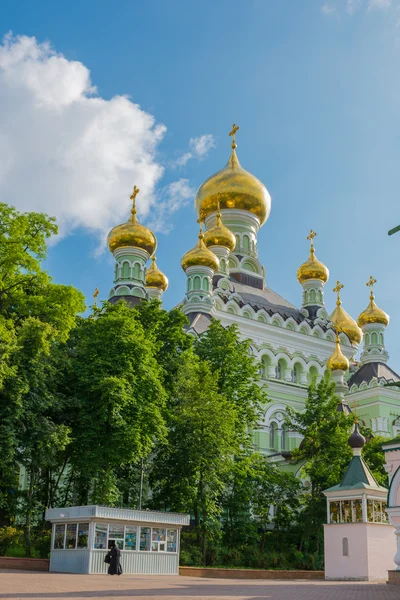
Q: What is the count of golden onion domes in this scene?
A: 9